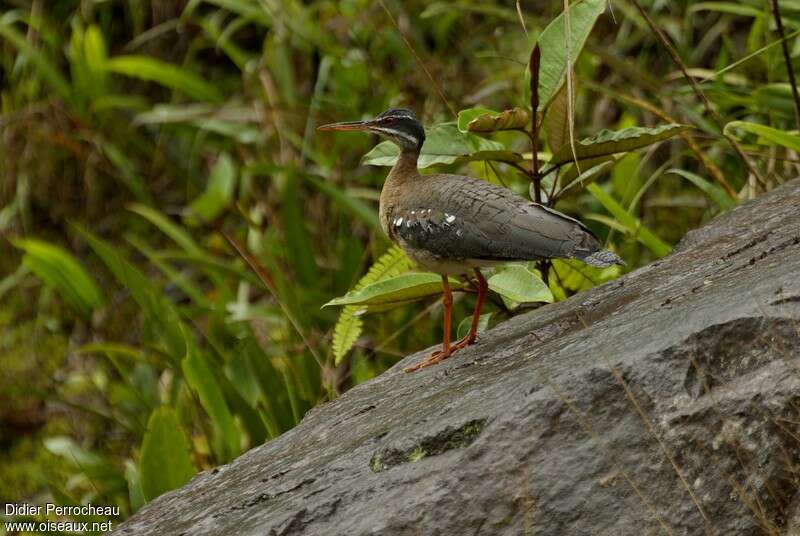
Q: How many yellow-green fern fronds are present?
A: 1